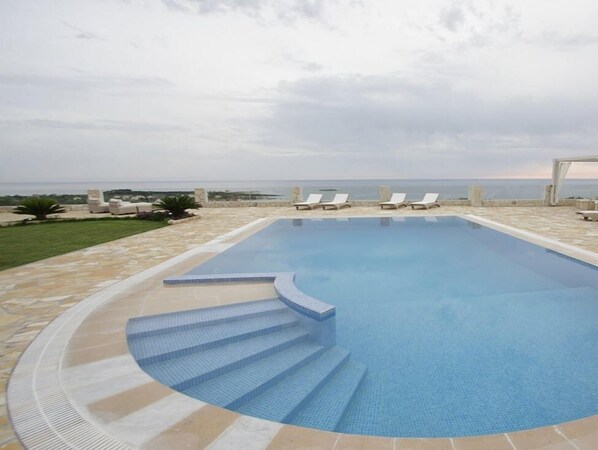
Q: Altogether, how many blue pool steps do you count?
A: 6